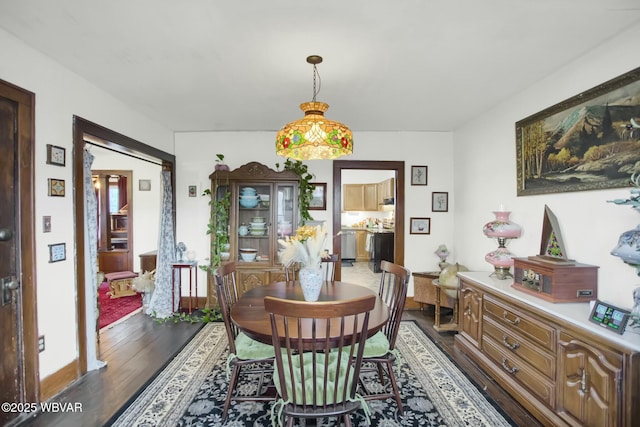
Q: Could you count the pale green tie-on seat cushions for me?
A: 3